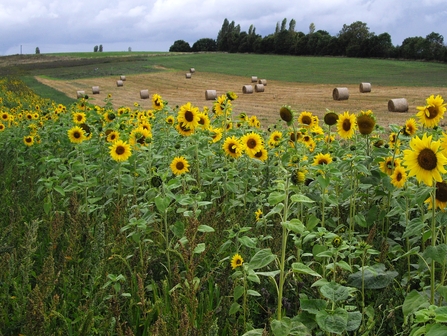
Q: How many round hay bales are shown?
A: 15